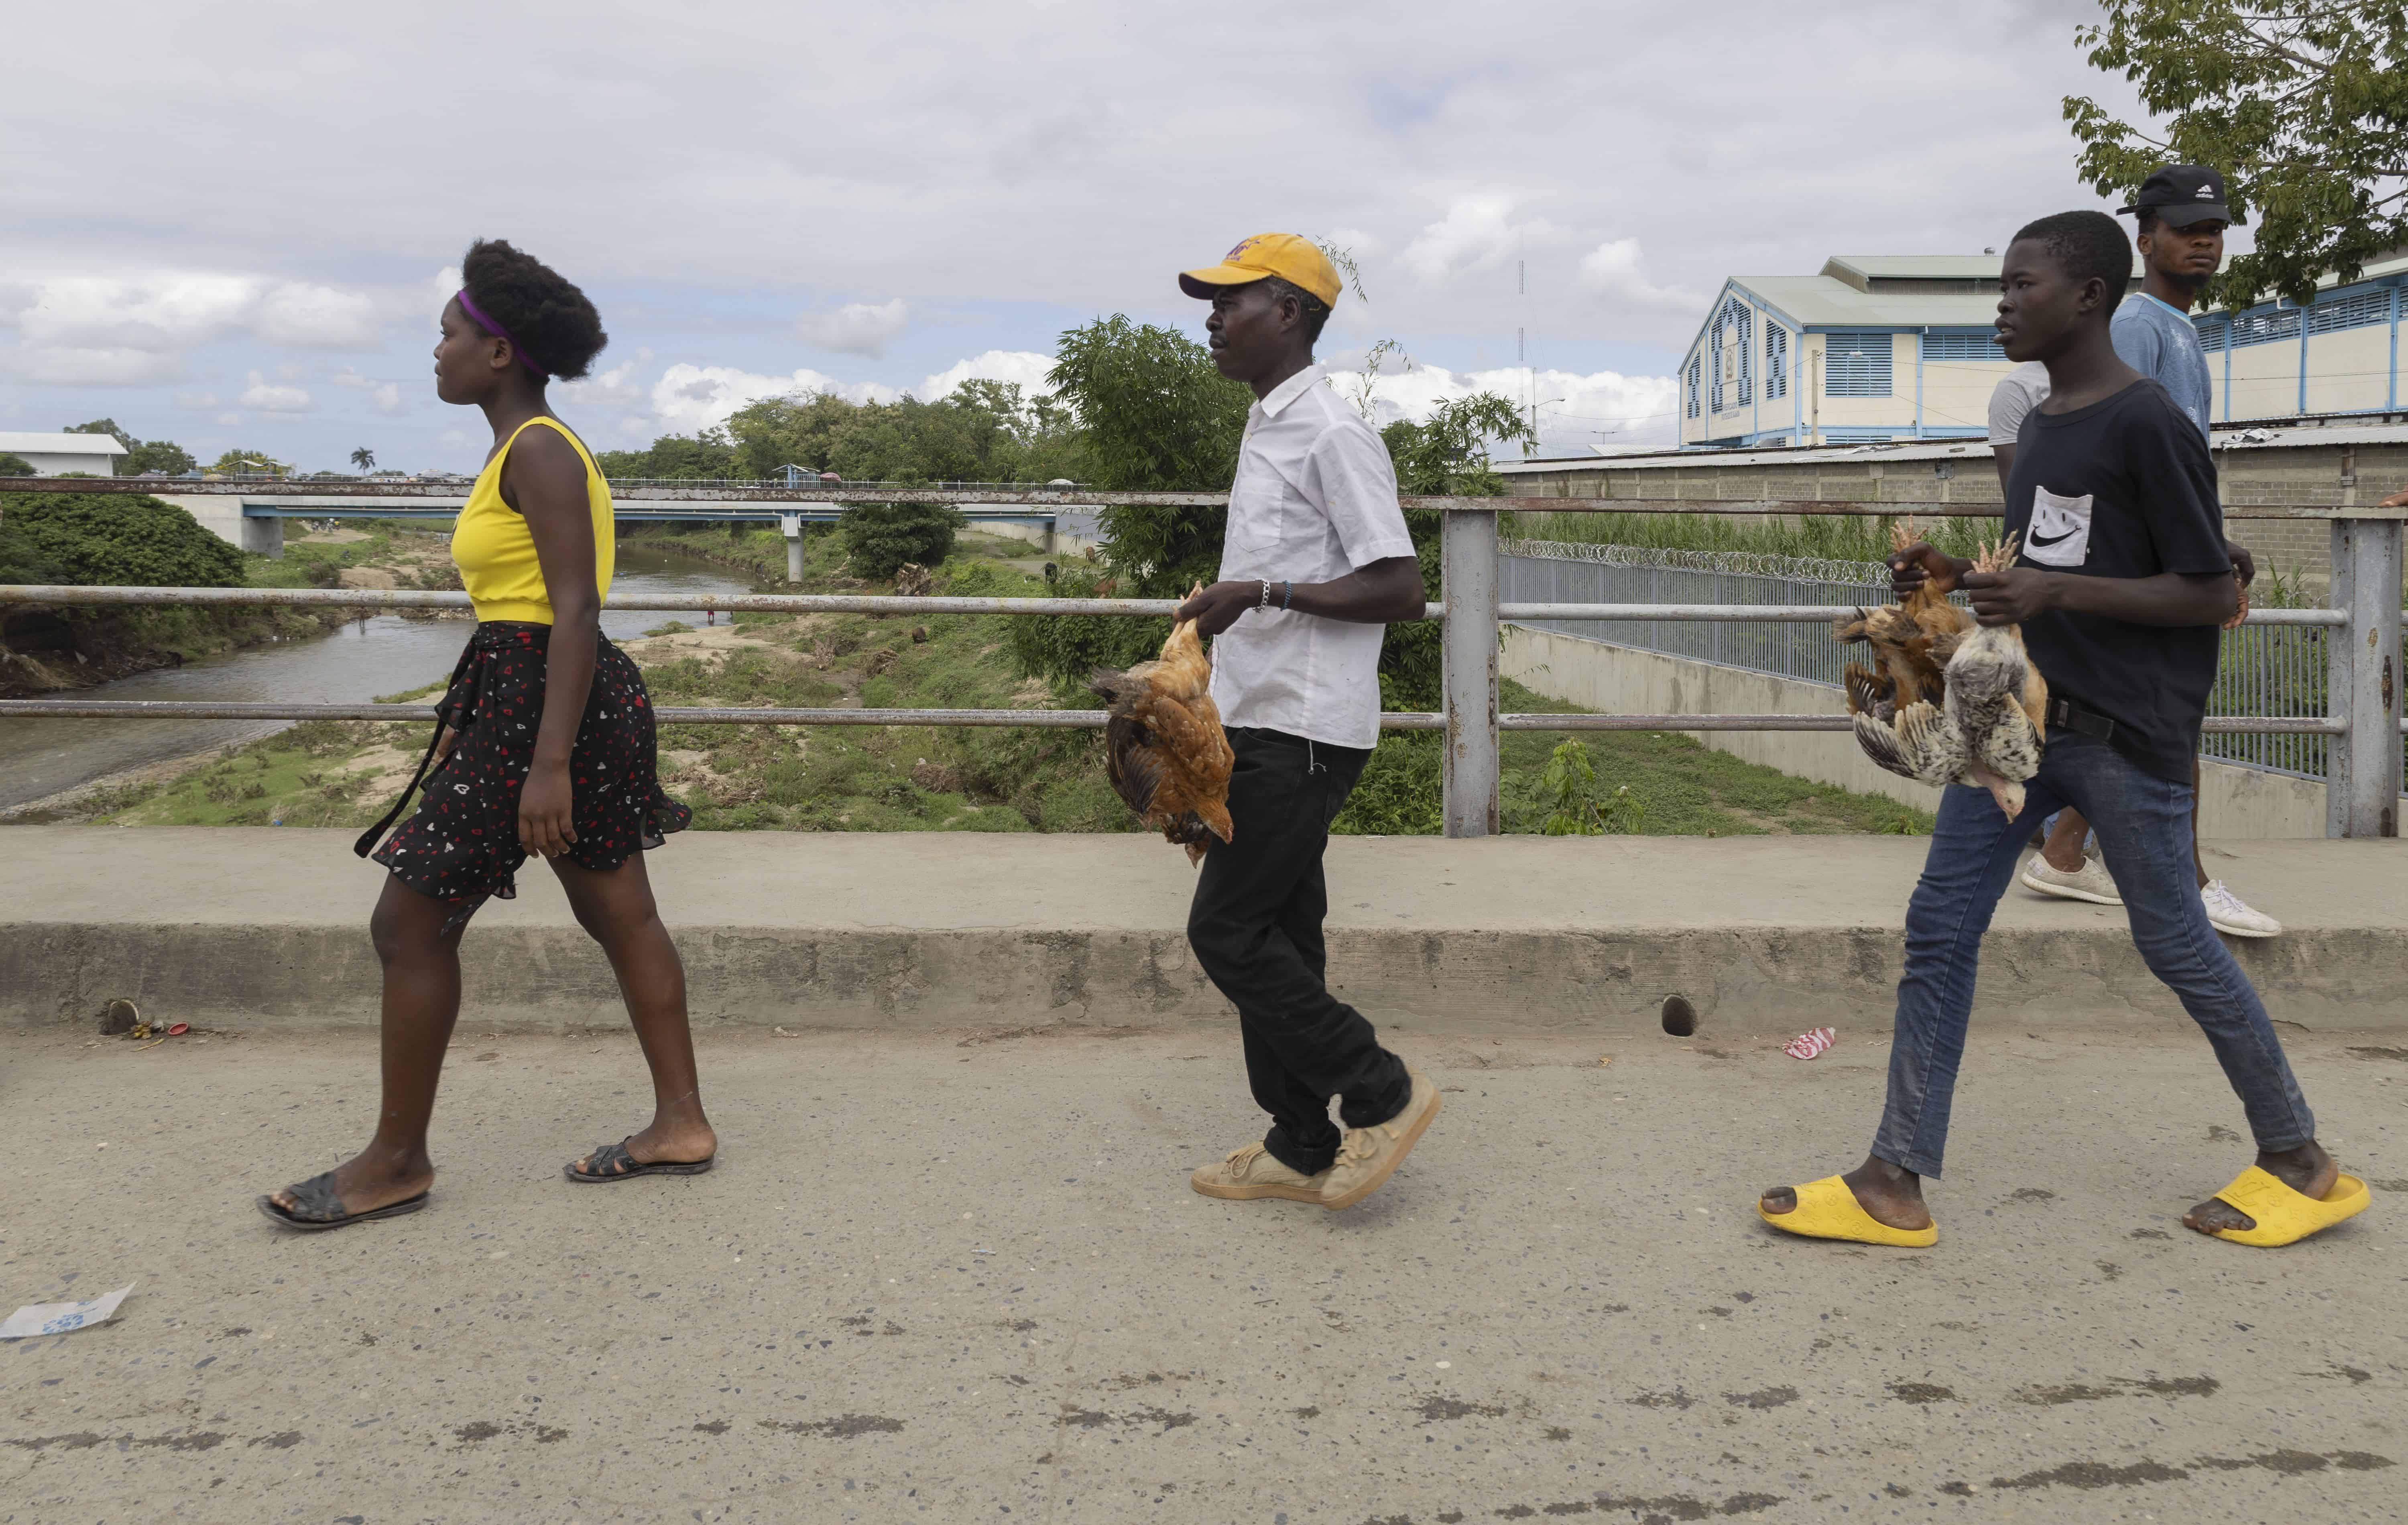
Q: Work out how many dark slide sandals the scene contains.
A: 2